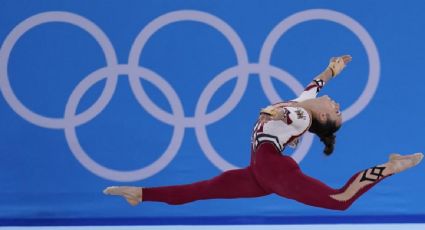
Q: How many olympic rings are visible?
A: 5